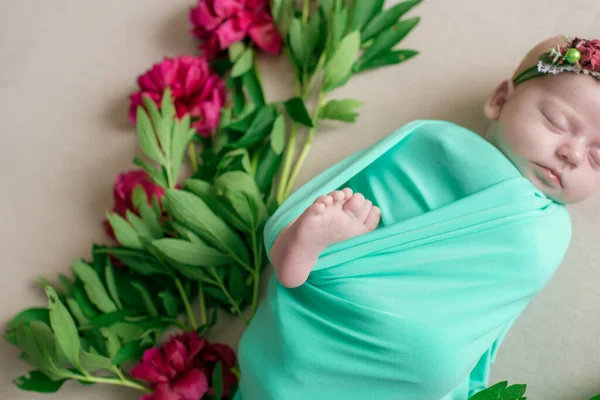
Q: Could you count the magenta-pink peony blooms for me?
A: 4